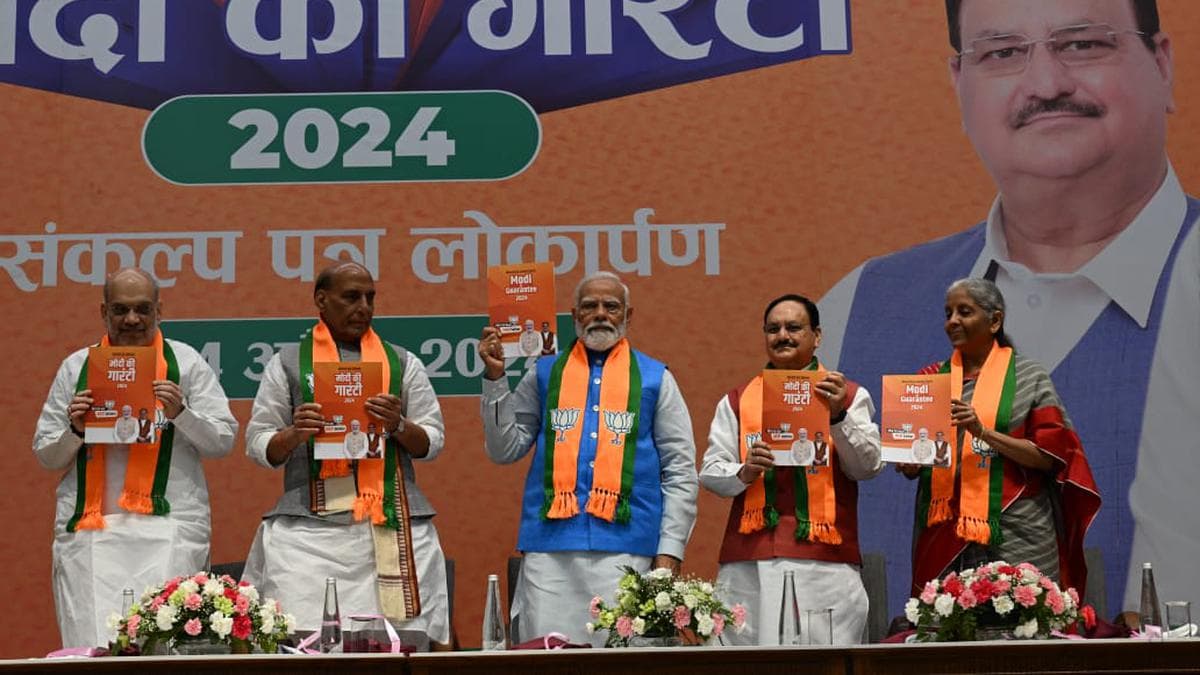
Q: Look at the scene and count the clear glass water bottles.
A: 5